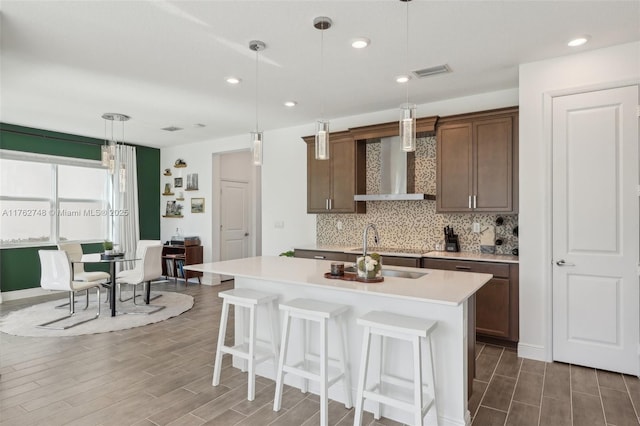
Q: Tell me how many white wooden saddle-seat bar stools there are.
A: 3